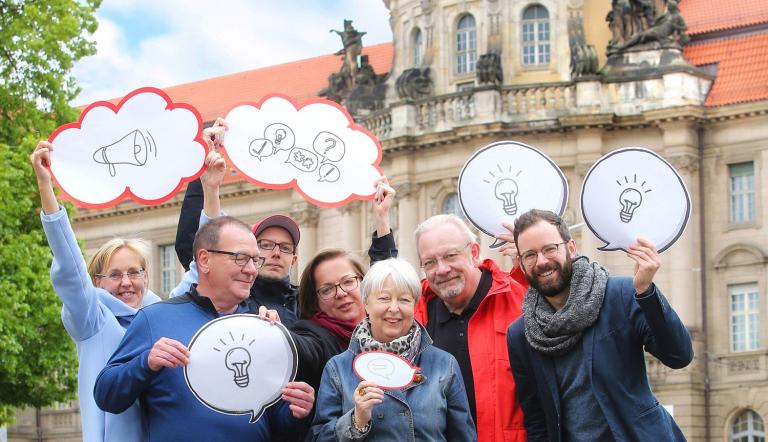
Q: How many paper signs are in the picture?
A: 6